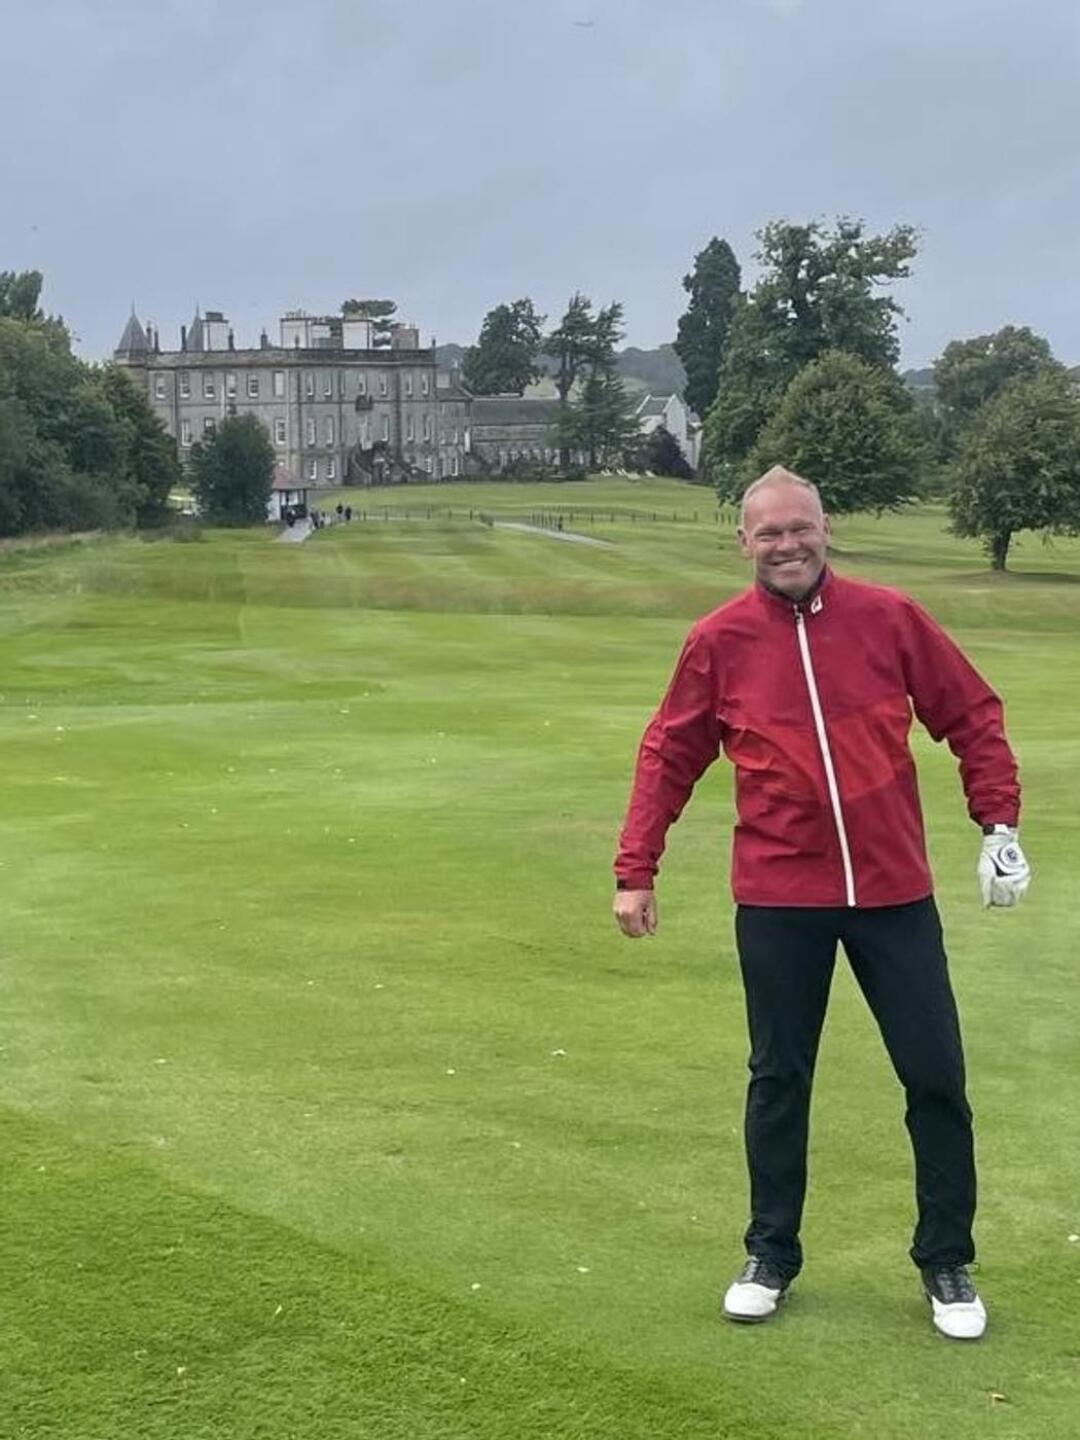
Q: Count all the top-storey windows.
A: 12